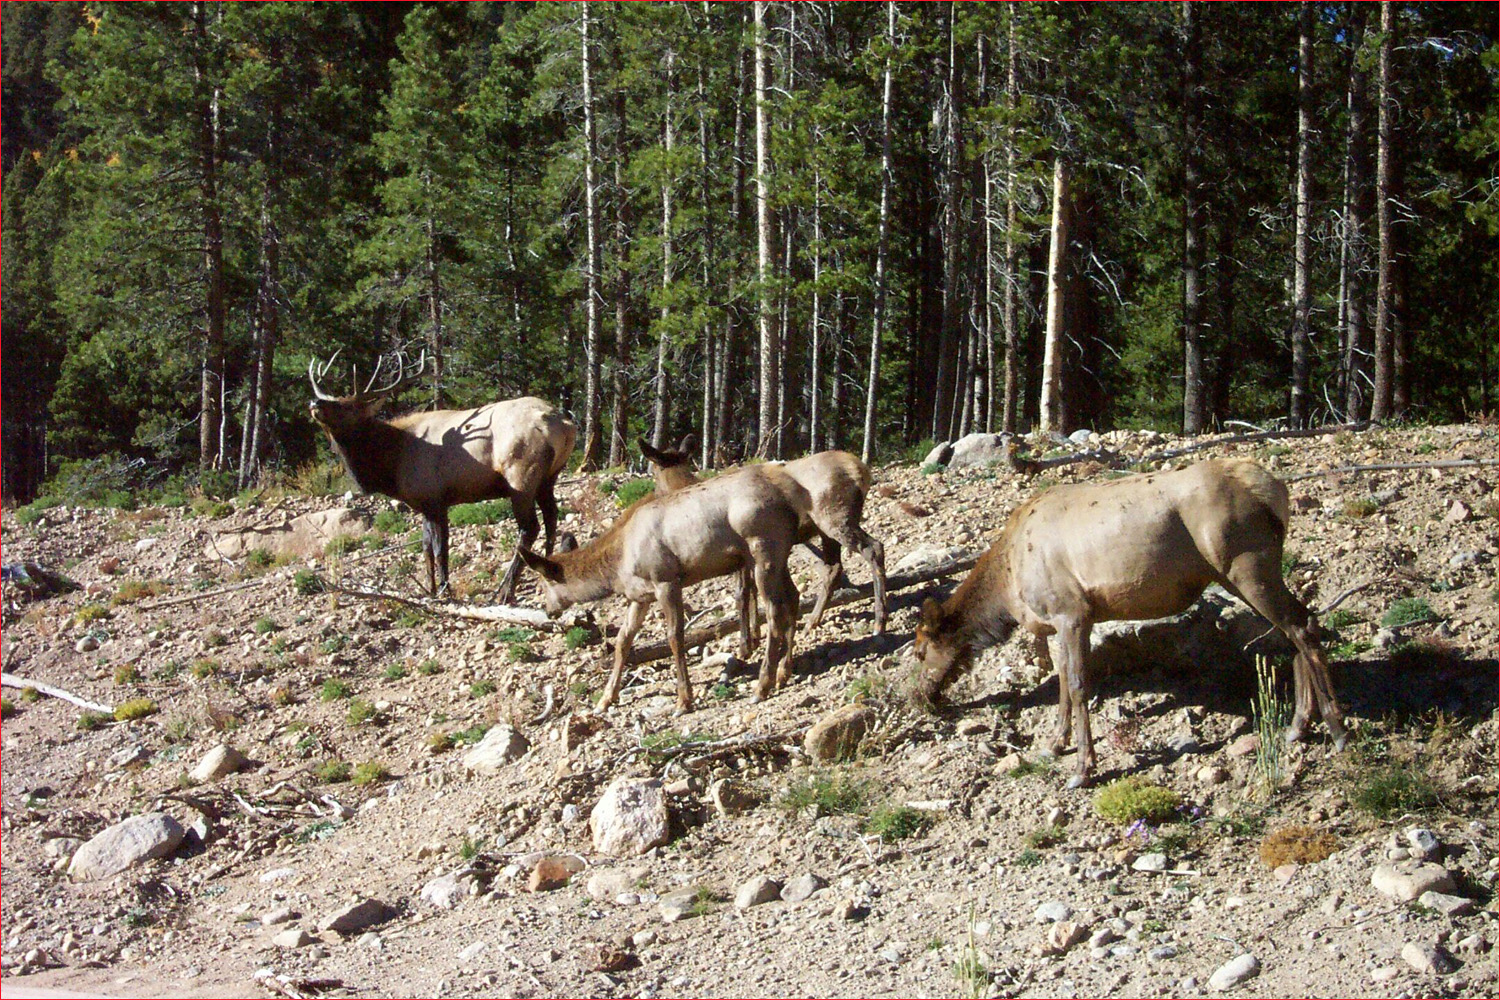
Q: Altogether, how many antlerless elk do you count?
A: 3